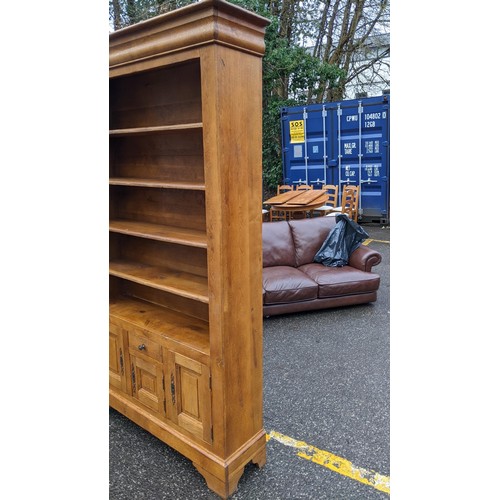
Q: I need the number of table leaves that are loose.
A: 2